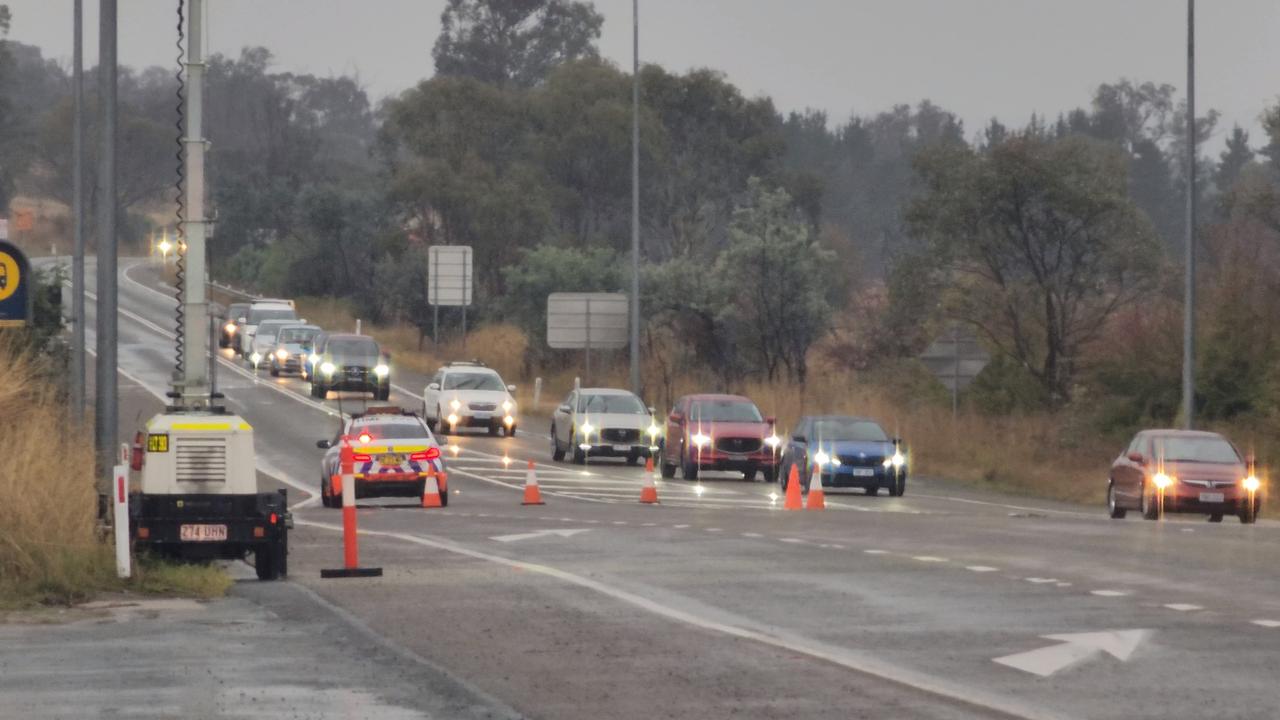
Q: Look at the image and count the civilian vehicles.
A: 12